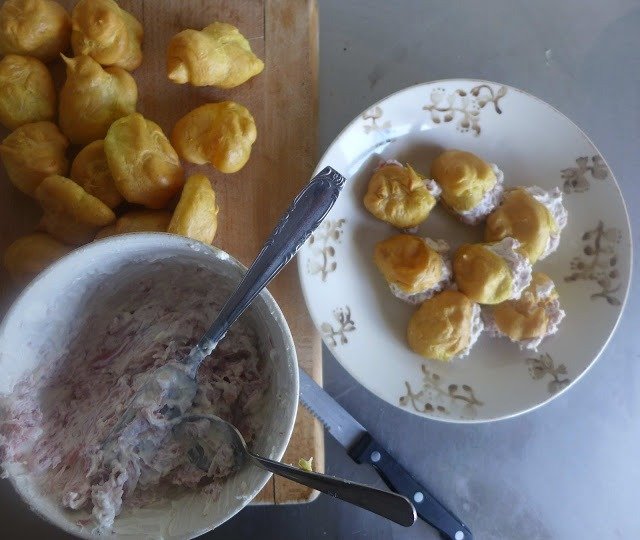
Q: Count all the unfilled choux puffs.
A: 13